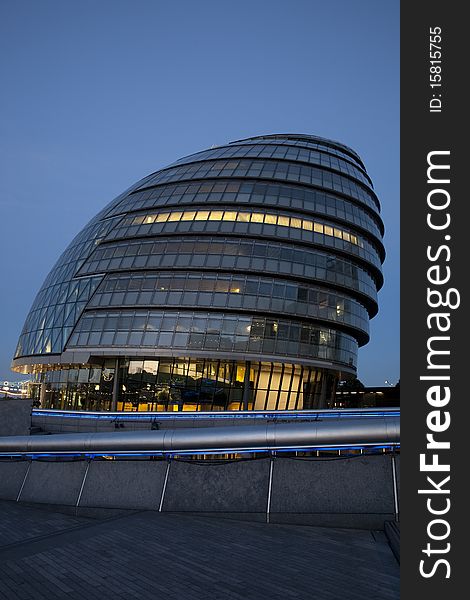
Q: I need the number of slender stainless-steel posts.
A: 5